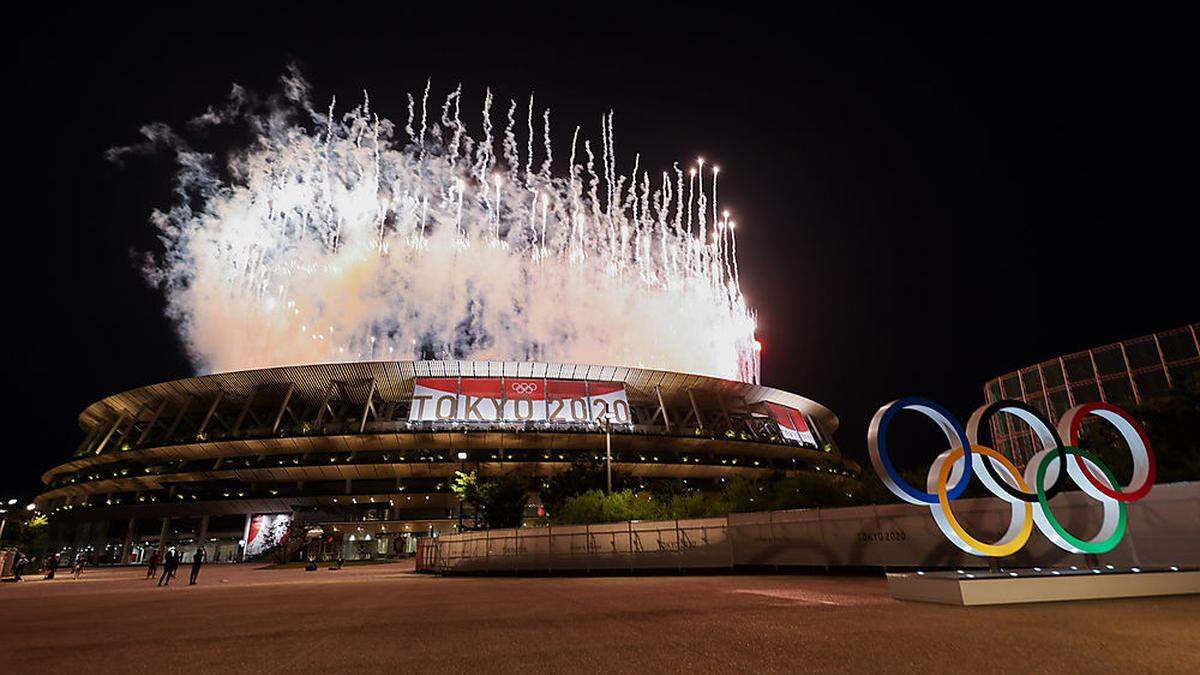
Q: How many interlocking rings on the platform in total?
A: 5